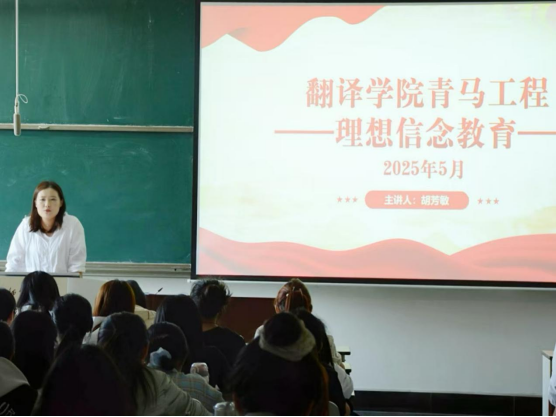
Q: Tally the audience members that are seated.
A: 15